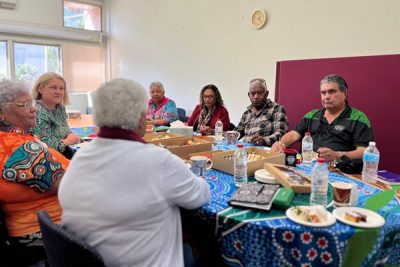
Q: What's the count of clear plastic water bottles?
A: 5